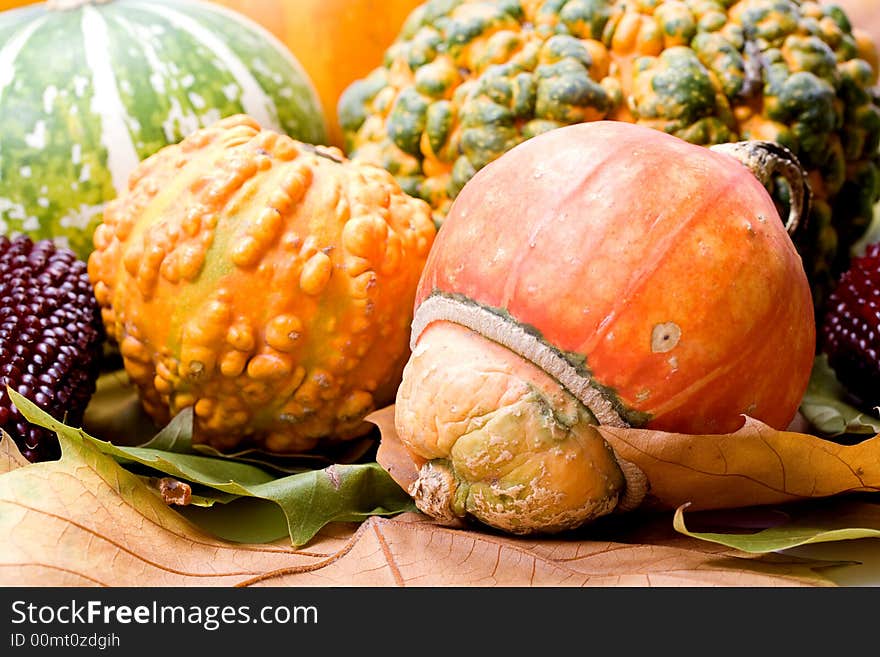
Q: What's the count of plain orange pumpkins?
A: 1